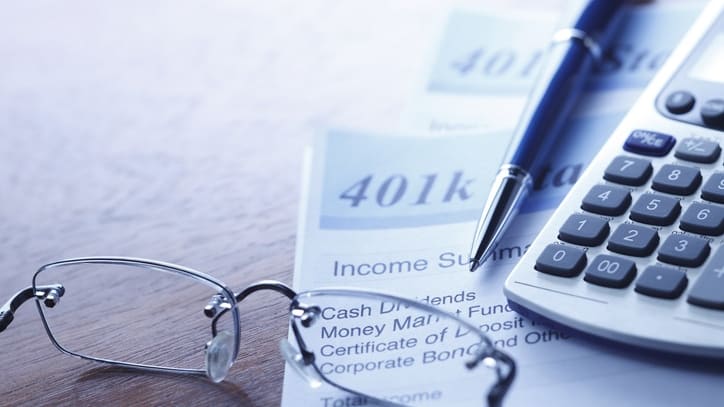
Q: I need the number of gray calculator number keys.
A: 11